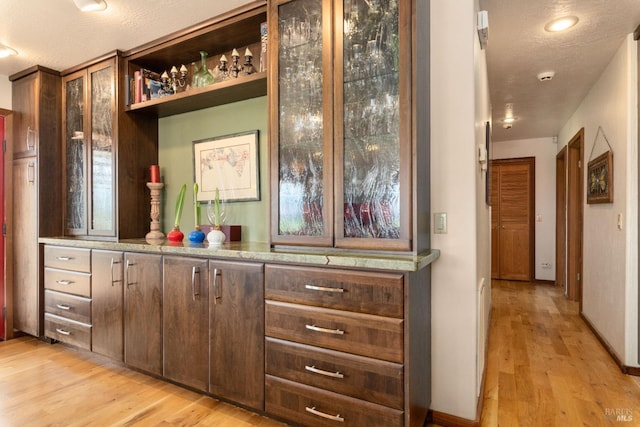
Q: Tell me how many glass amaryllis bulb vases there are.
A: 3